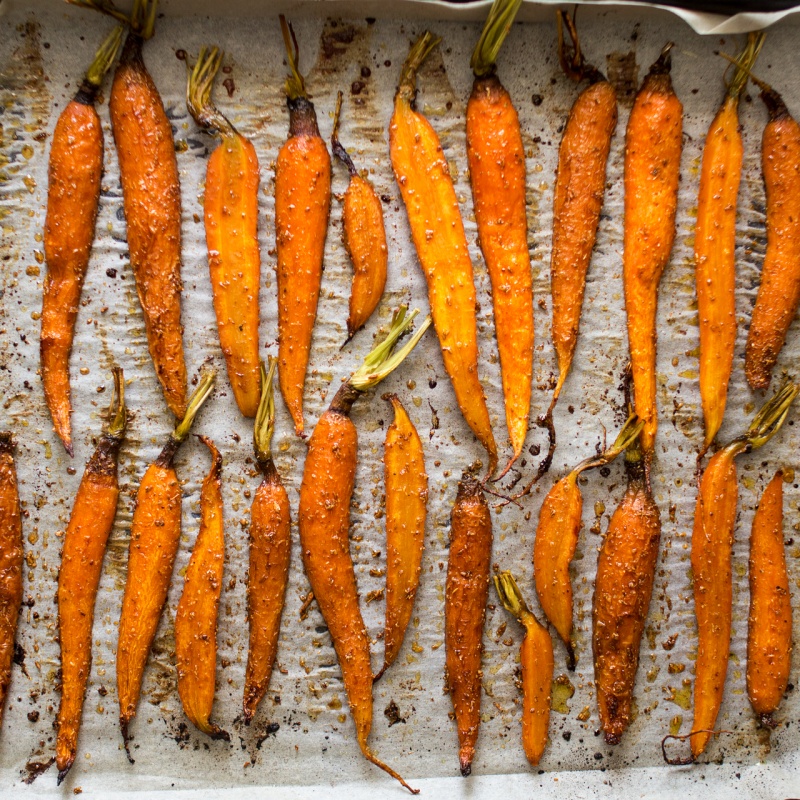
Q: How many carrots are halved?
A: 9